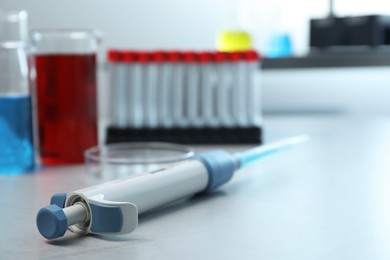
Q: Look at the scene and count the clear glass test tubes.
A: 10